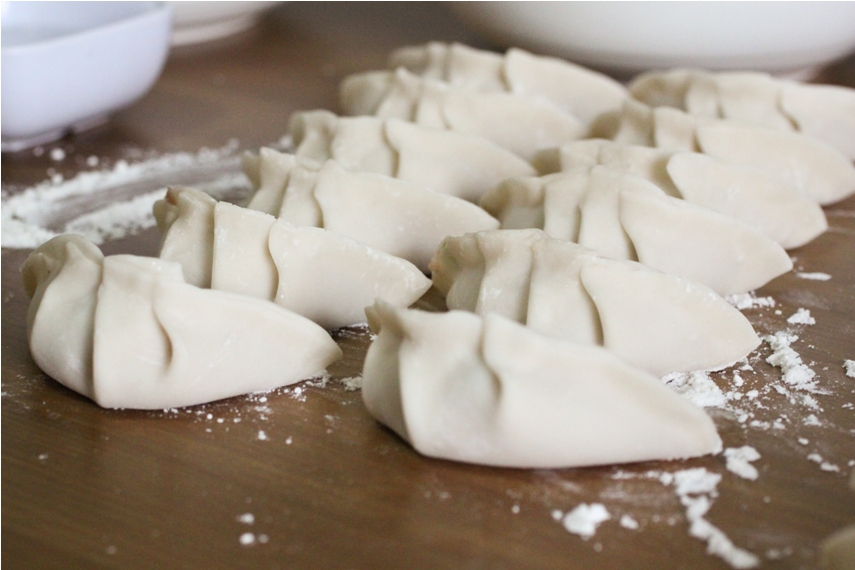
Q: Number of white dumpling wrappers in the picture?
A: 12